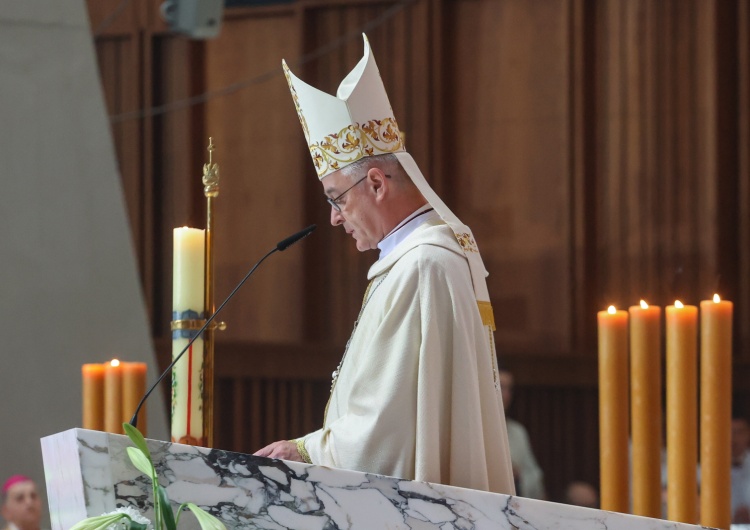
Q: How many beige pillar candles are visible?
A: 1